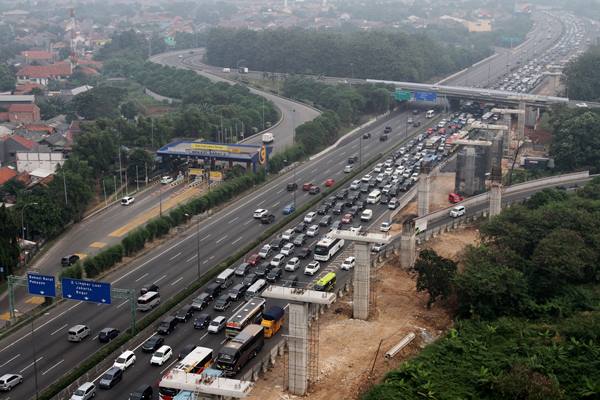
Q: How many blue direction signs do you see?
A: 3